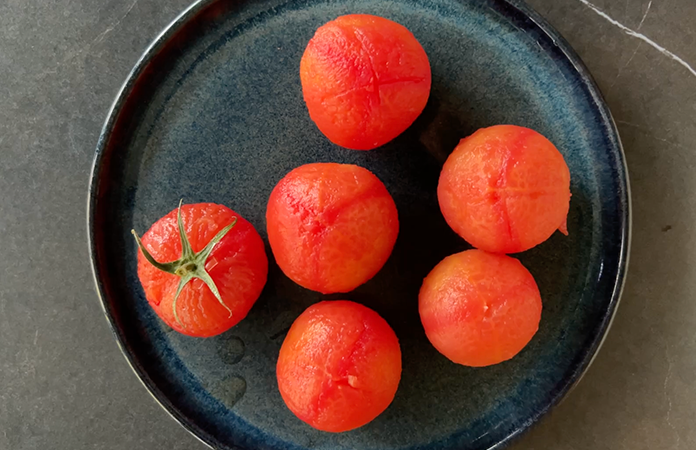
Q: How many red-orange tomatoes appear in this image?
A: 6